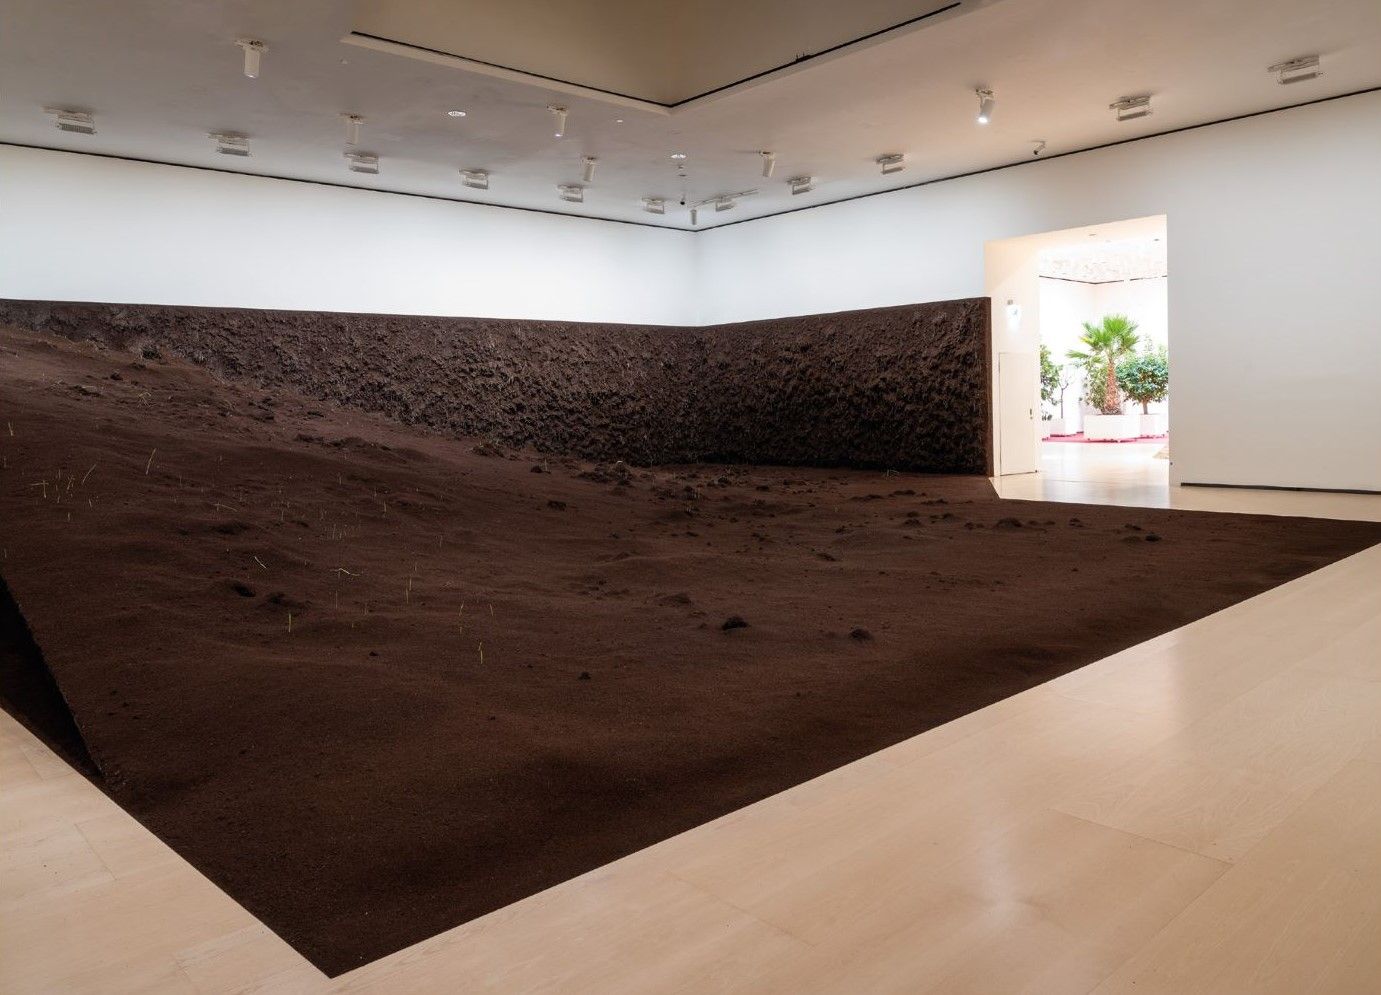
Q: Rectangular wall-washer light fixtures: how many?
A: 11